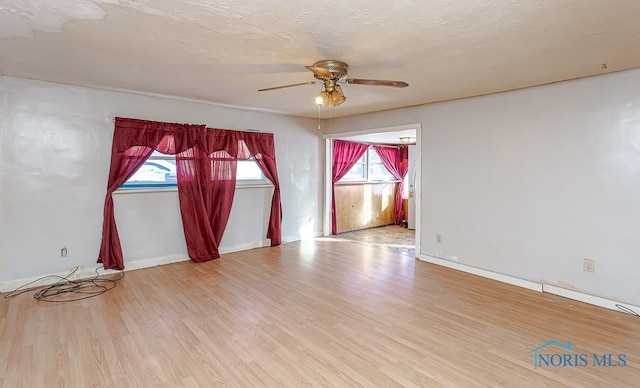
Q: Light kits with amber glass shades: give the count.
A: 1